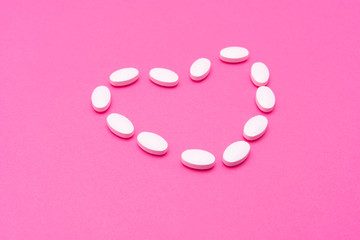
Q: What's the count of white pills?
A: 12